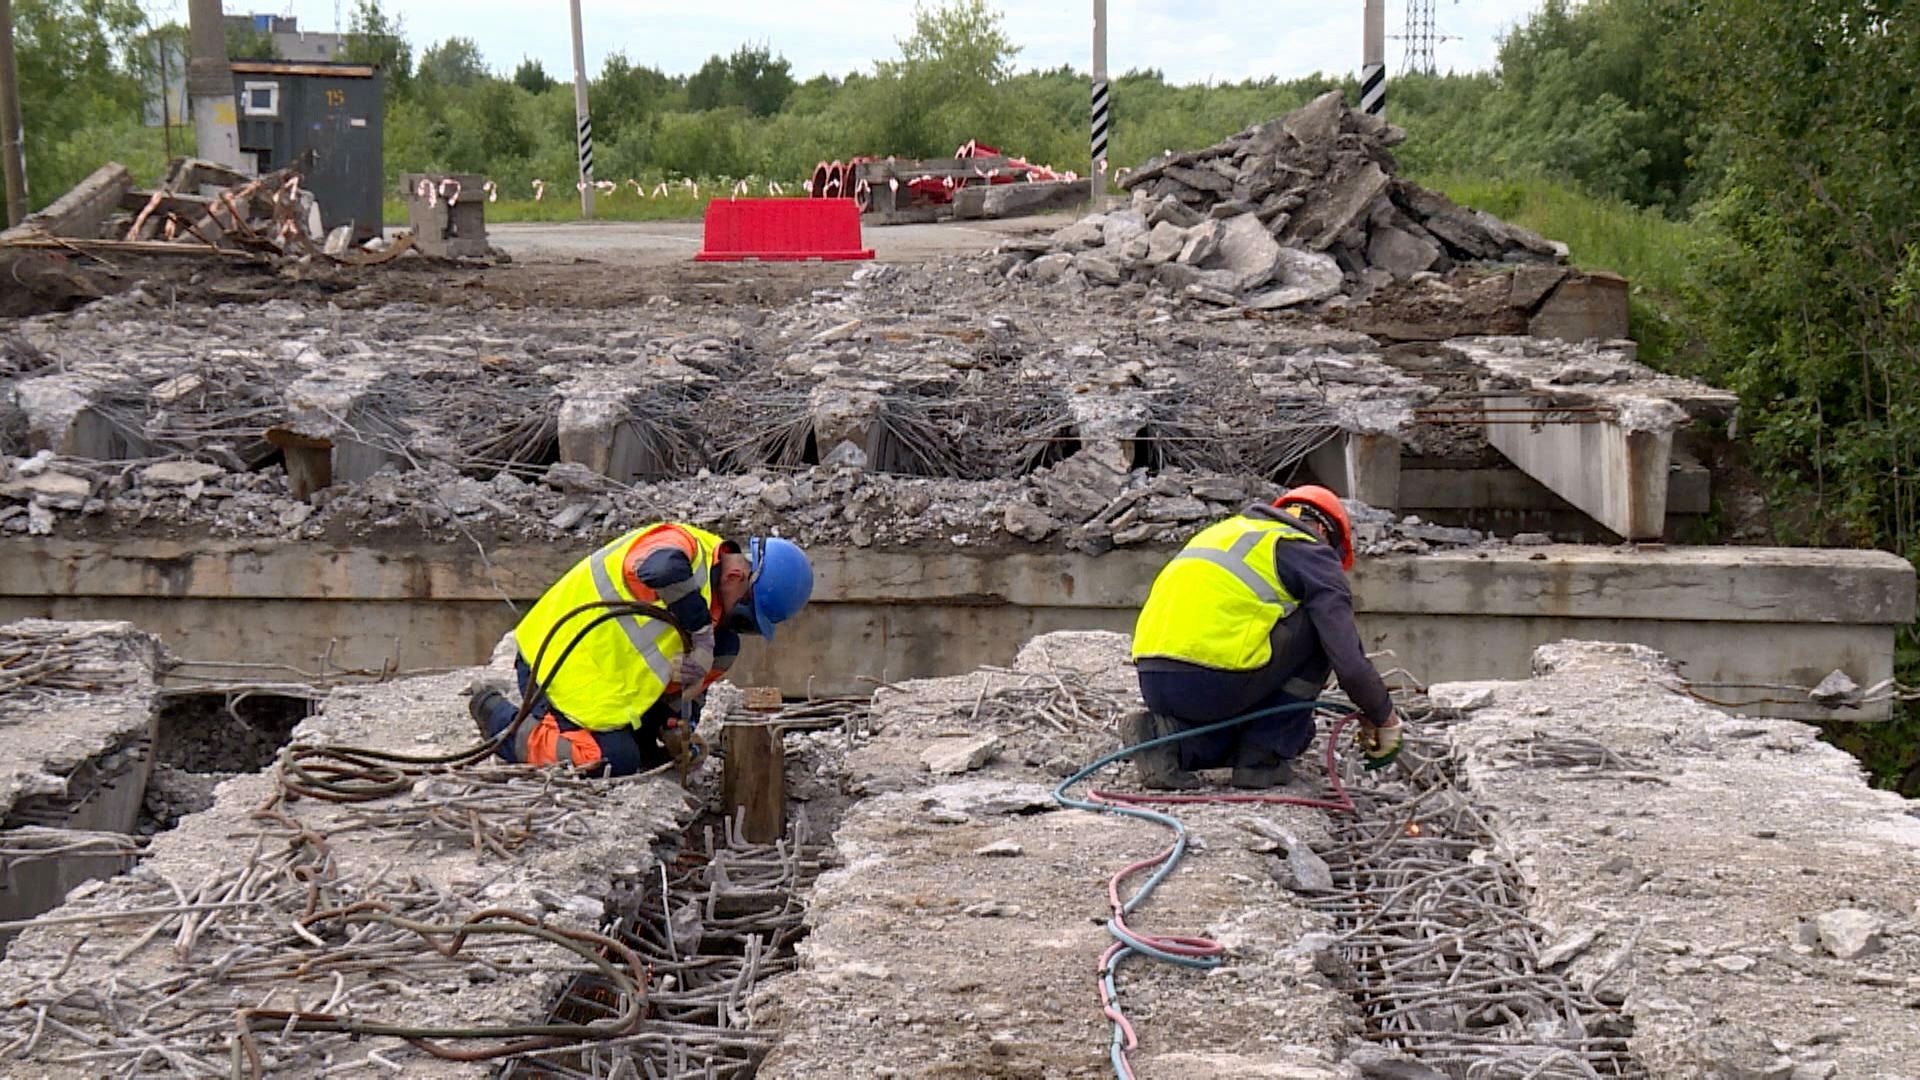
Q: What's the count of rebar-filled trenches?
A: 2